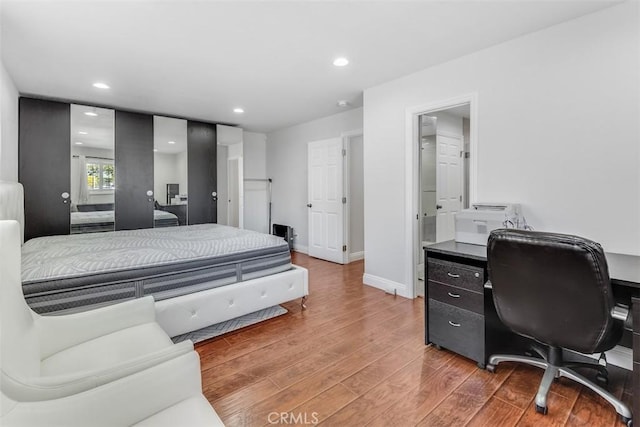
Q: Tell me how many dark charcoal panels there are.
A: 3